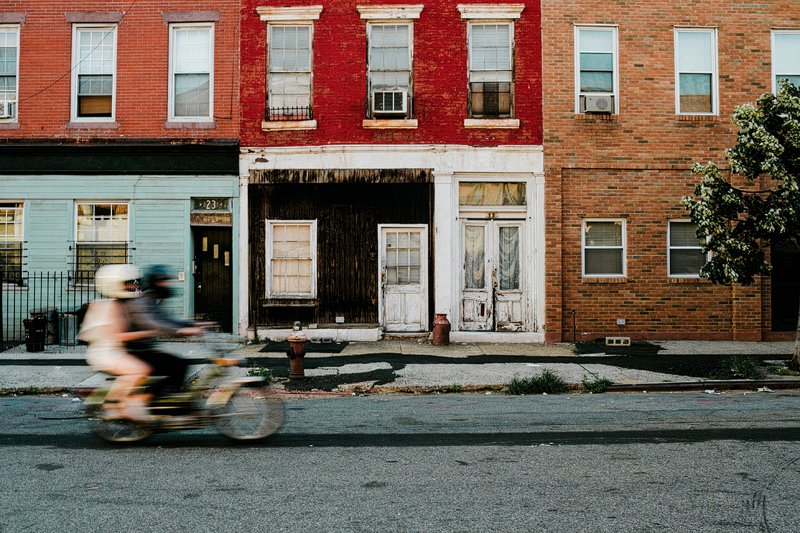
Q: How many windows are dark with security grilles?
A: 2